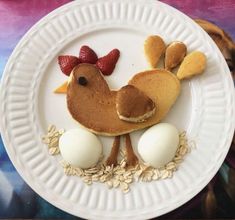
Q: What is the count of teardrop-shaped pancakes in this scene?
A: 3